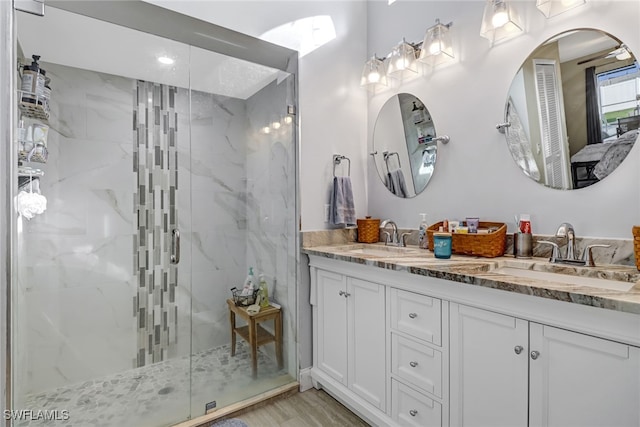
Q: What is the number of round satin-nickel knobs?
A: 7